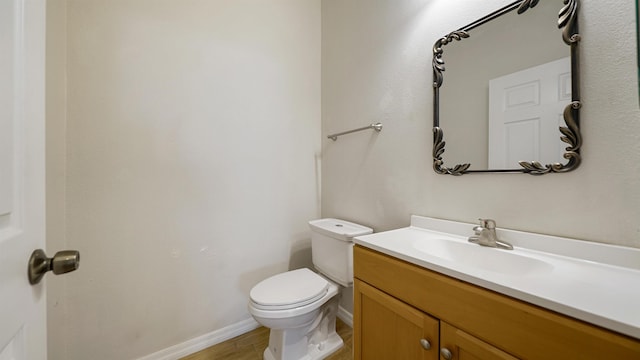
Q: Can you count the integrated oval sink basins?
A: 1